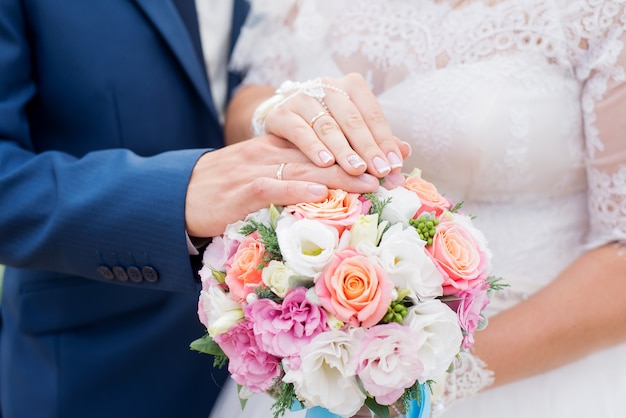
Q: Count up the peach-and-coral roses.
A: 5